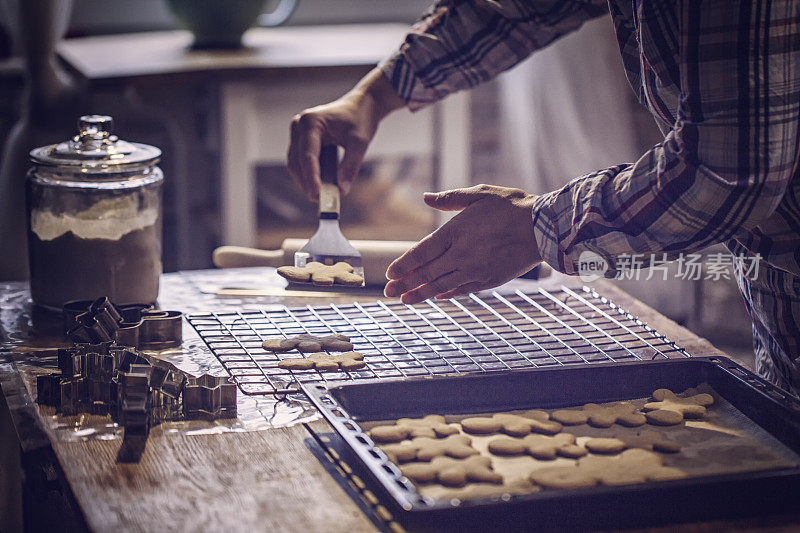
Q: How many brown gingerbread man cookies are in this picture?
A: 13